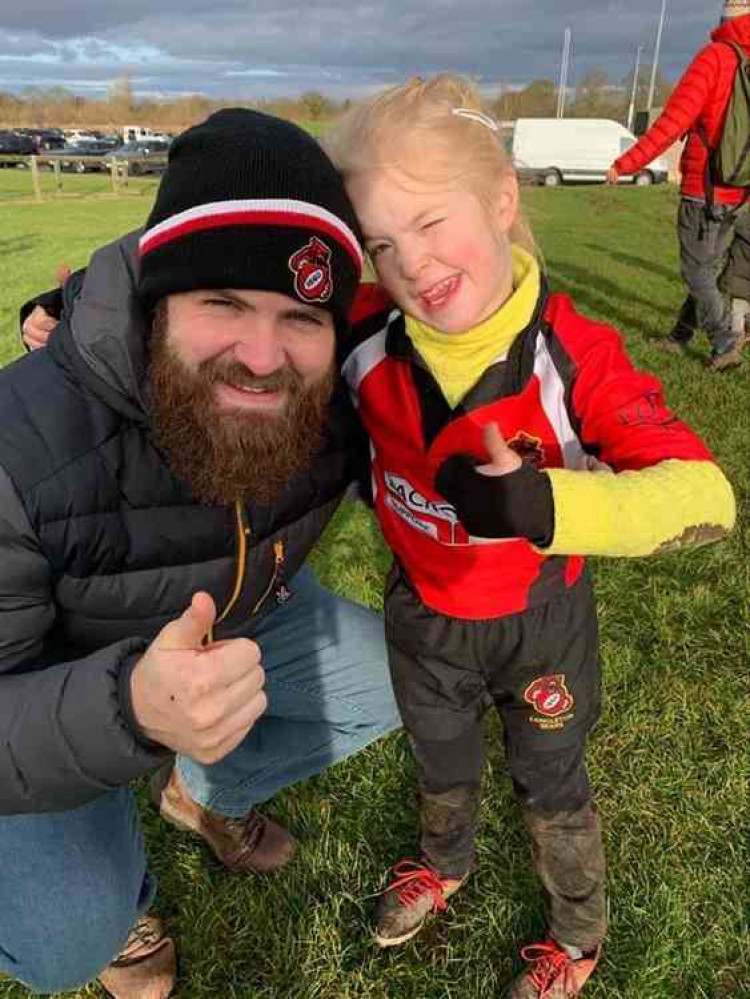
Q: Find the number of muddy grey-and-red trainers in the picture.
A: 2